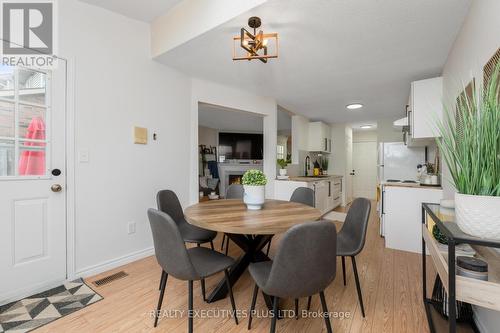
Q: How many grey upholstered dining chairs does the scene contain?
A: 6